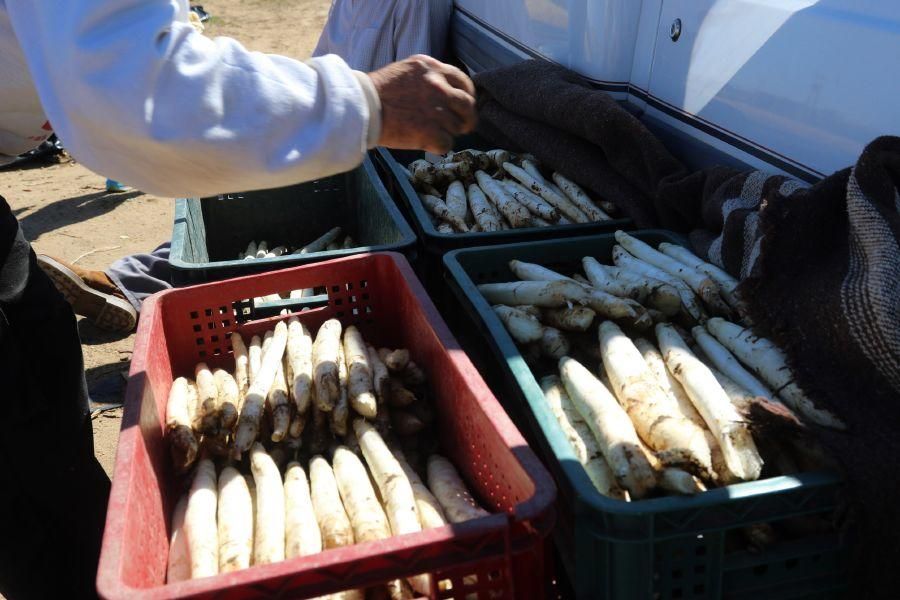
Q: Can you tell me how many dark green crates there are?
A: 3